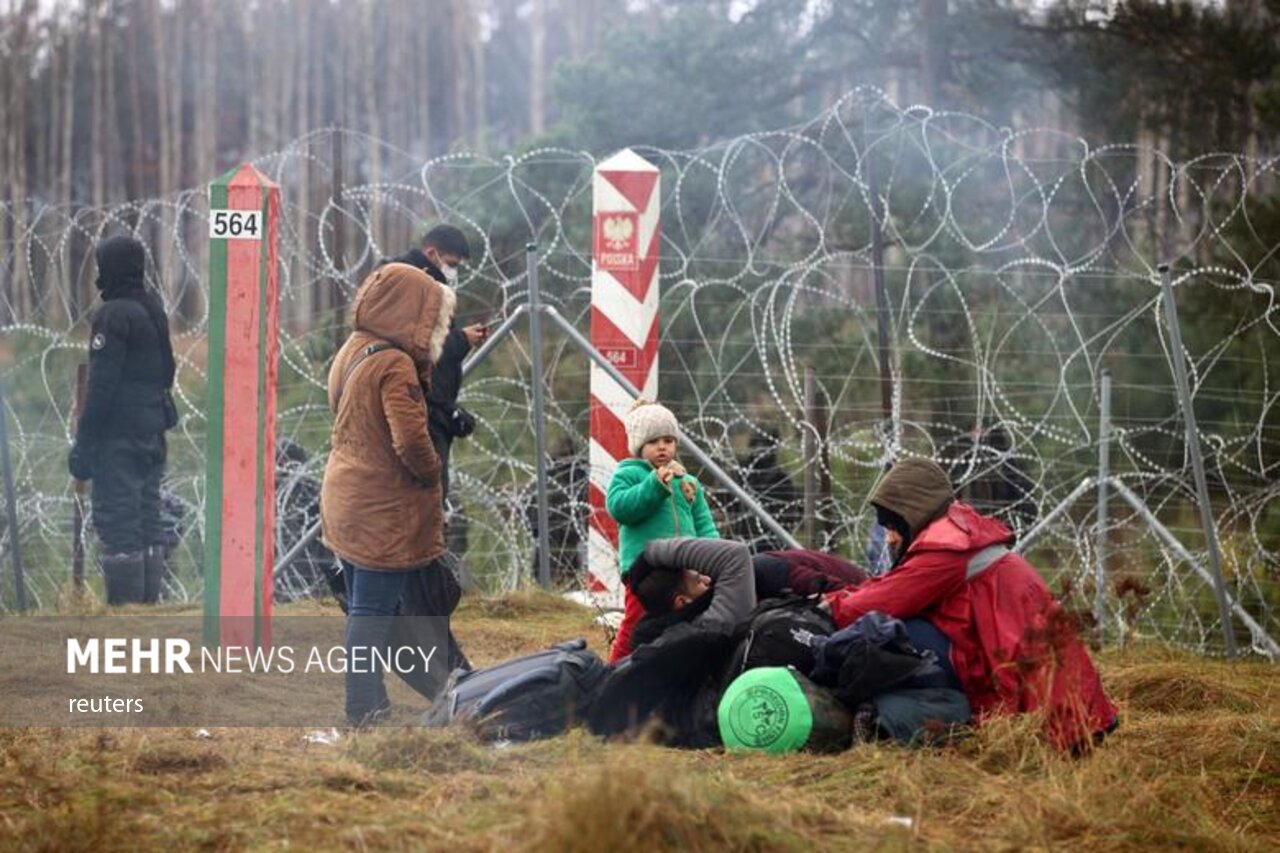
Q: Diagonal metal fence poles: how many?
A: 4